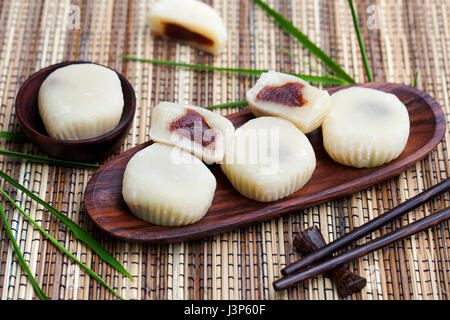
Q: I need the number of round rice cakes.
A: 4